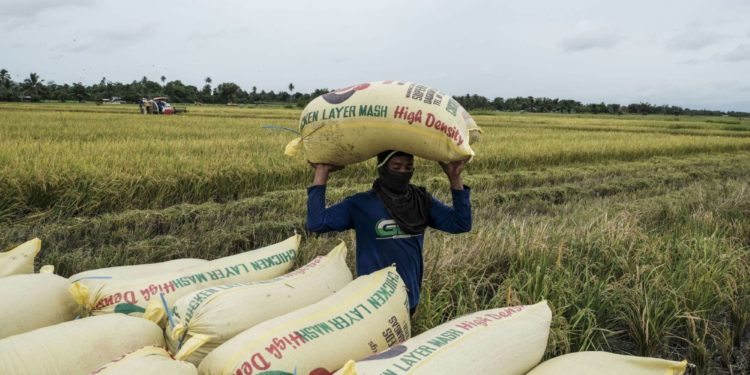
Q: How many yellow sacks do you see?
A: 11